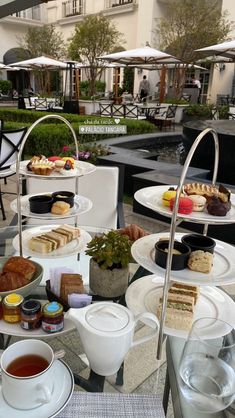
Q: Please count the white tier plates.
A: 6